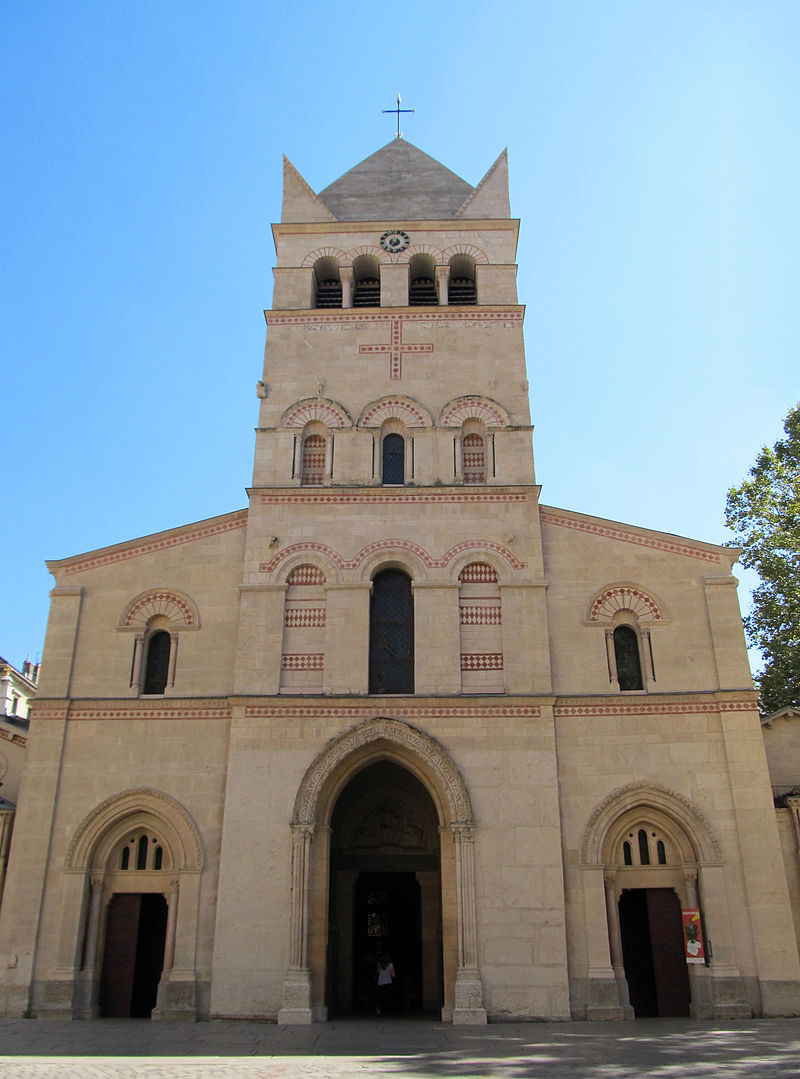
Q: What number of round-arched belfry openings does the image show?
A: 4